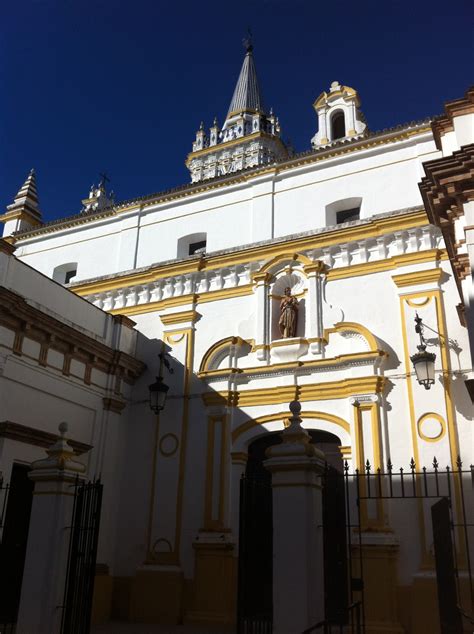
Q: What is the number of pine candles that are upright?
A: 0